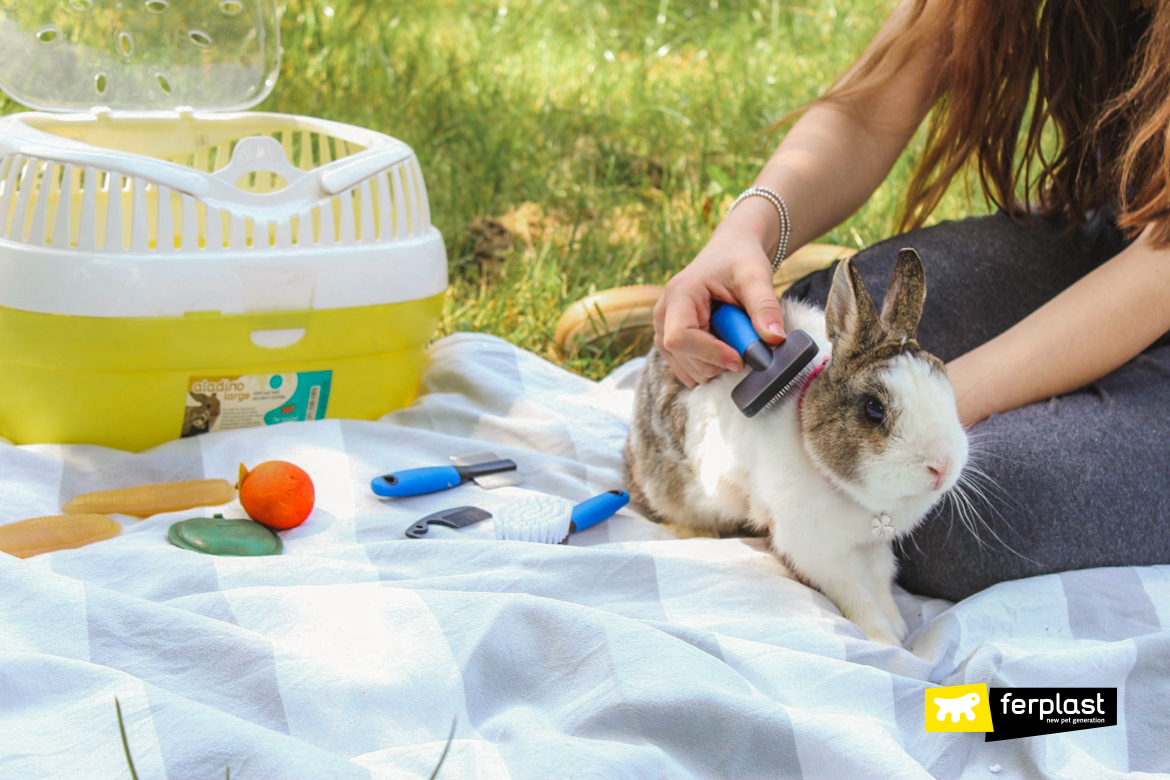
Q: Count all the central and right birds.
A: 0